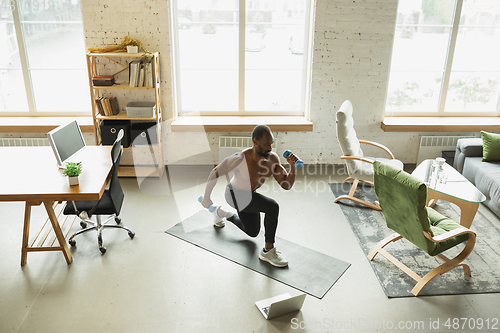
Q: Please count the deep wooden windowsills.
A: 3